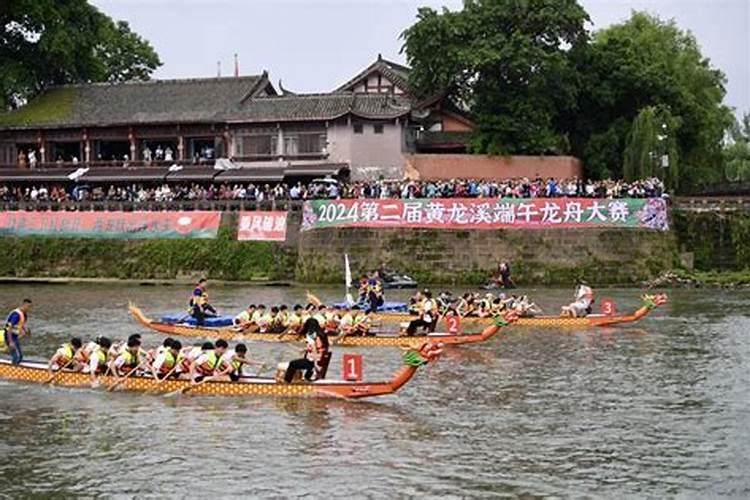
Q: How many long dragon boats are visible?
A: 3